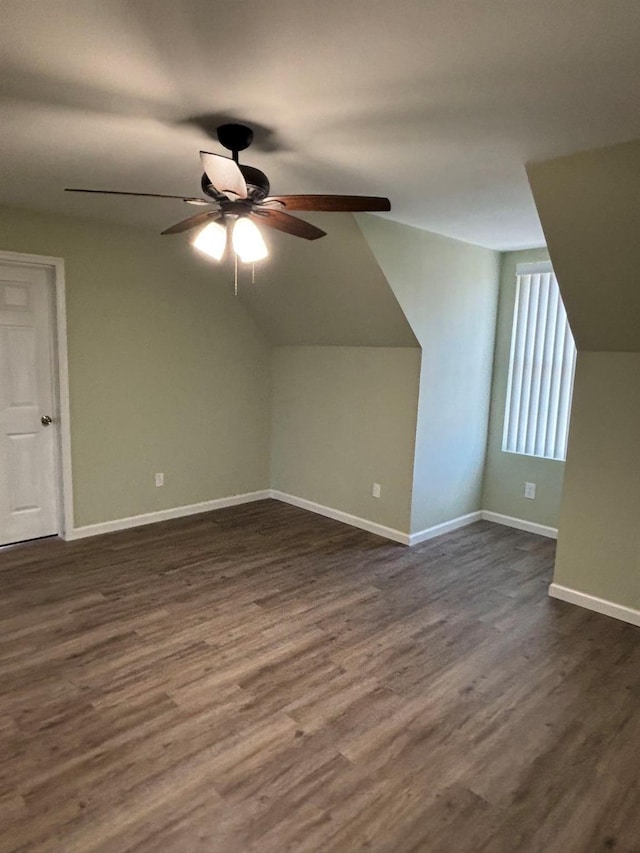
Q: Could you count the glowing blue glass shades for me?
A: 0